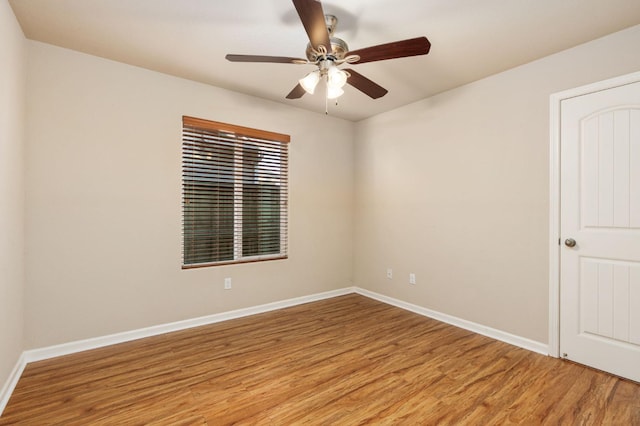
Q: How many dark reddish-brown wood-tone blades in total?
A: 5